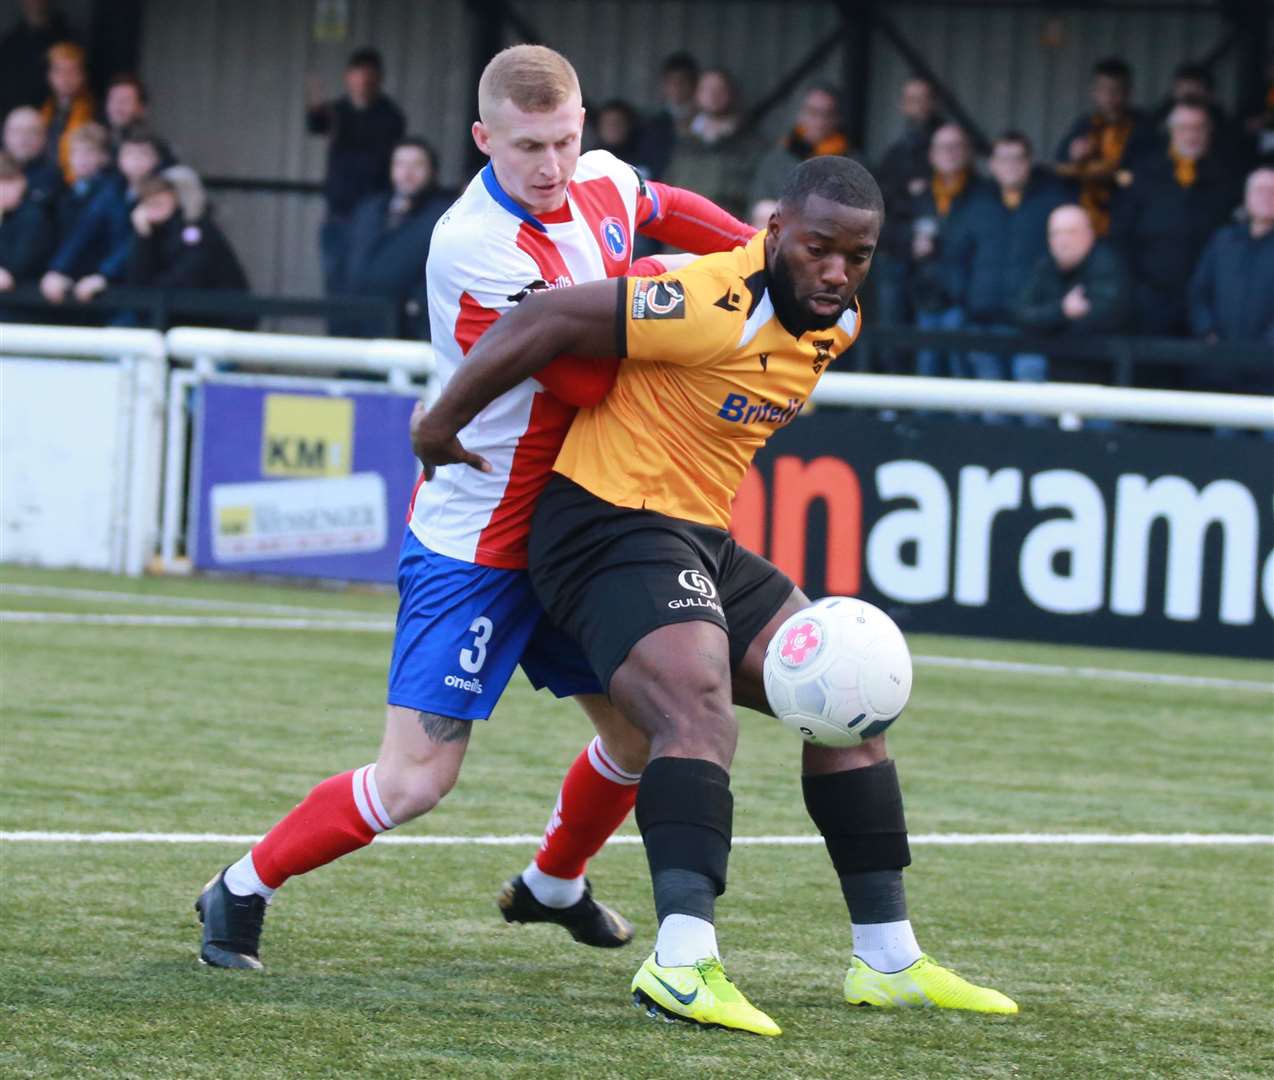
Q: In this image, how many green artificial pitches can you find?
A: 1